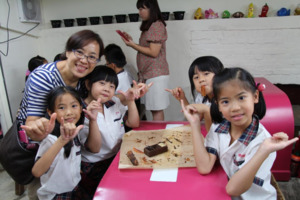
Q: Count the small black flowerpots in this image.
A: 9